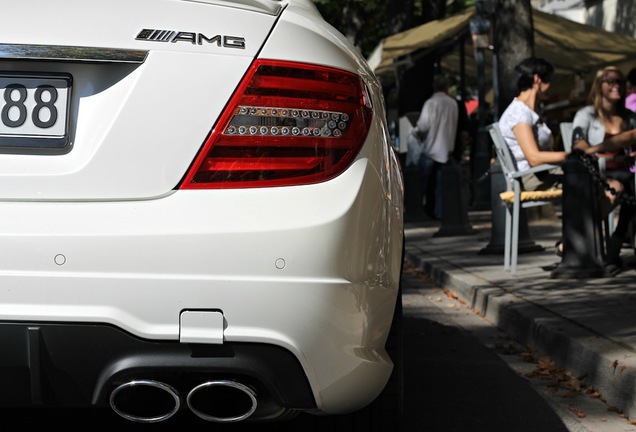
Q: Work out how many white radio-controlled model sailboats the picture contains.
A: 0